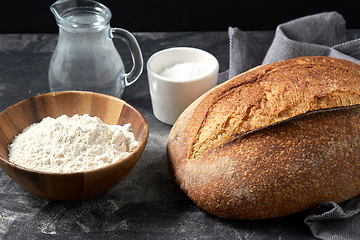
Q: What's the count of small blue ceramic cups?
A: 0